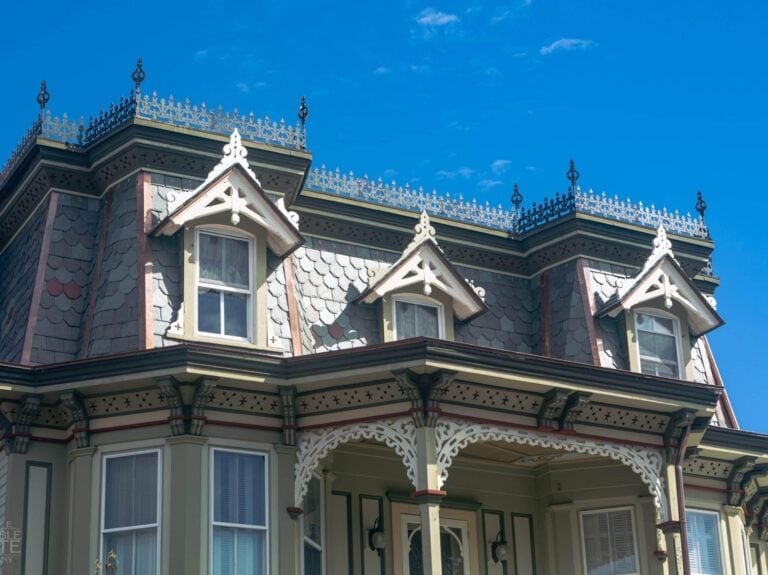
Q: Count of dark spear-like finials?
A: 6